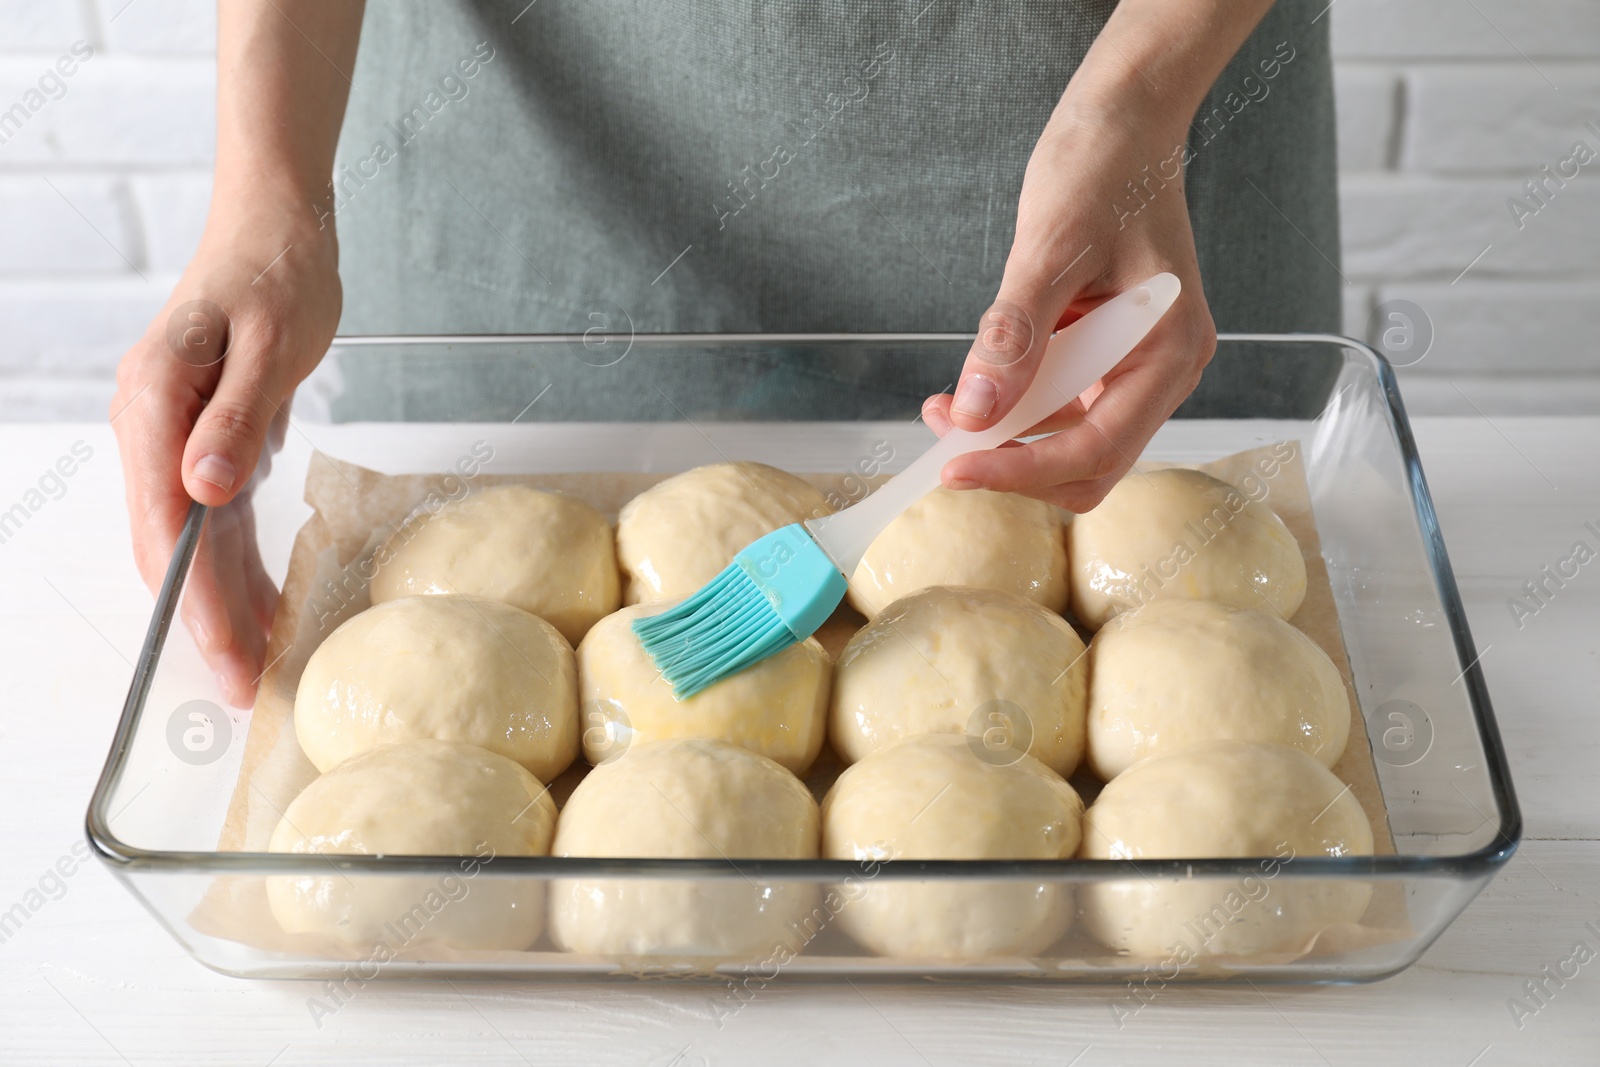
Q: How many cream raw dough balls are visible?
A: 12